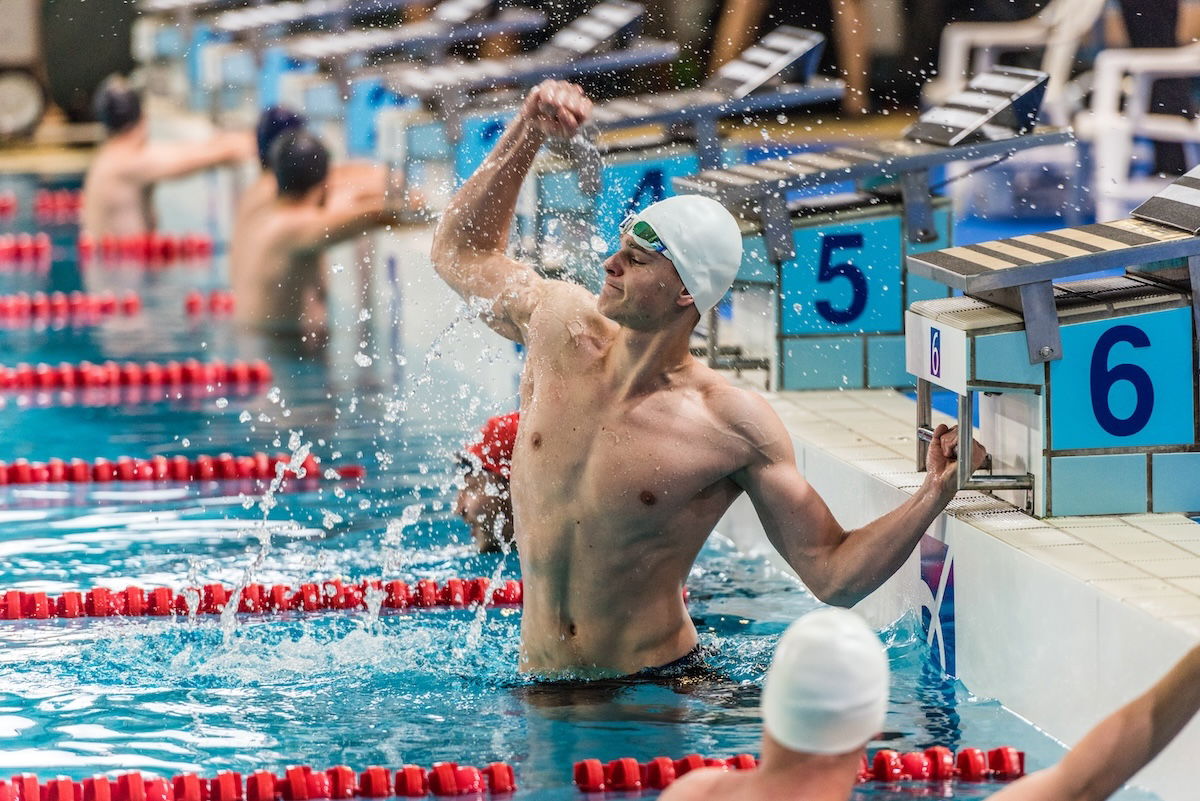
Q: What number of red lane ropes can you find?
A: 7